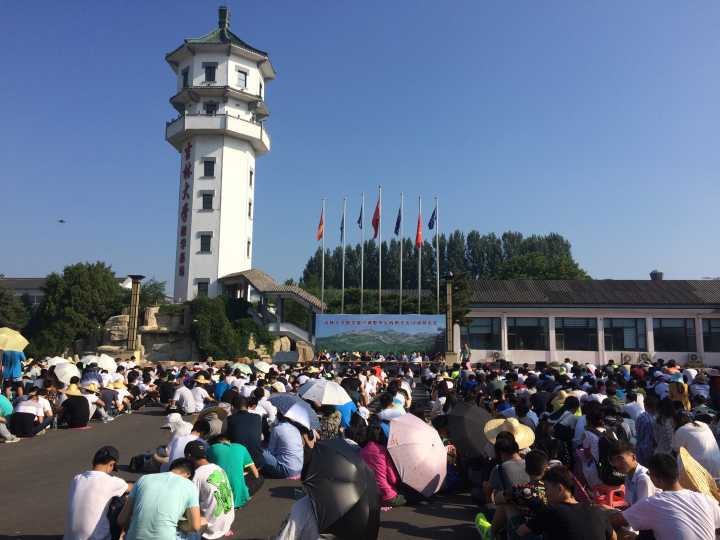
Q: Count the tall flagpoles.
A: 7